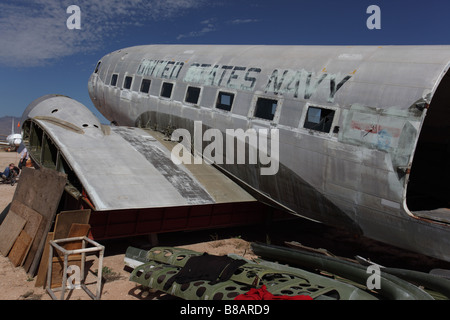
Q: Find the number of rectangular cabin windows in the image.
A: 8